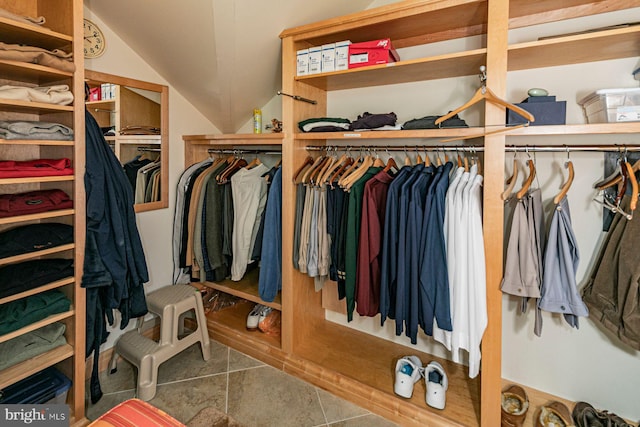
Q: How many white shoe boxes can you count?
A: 4